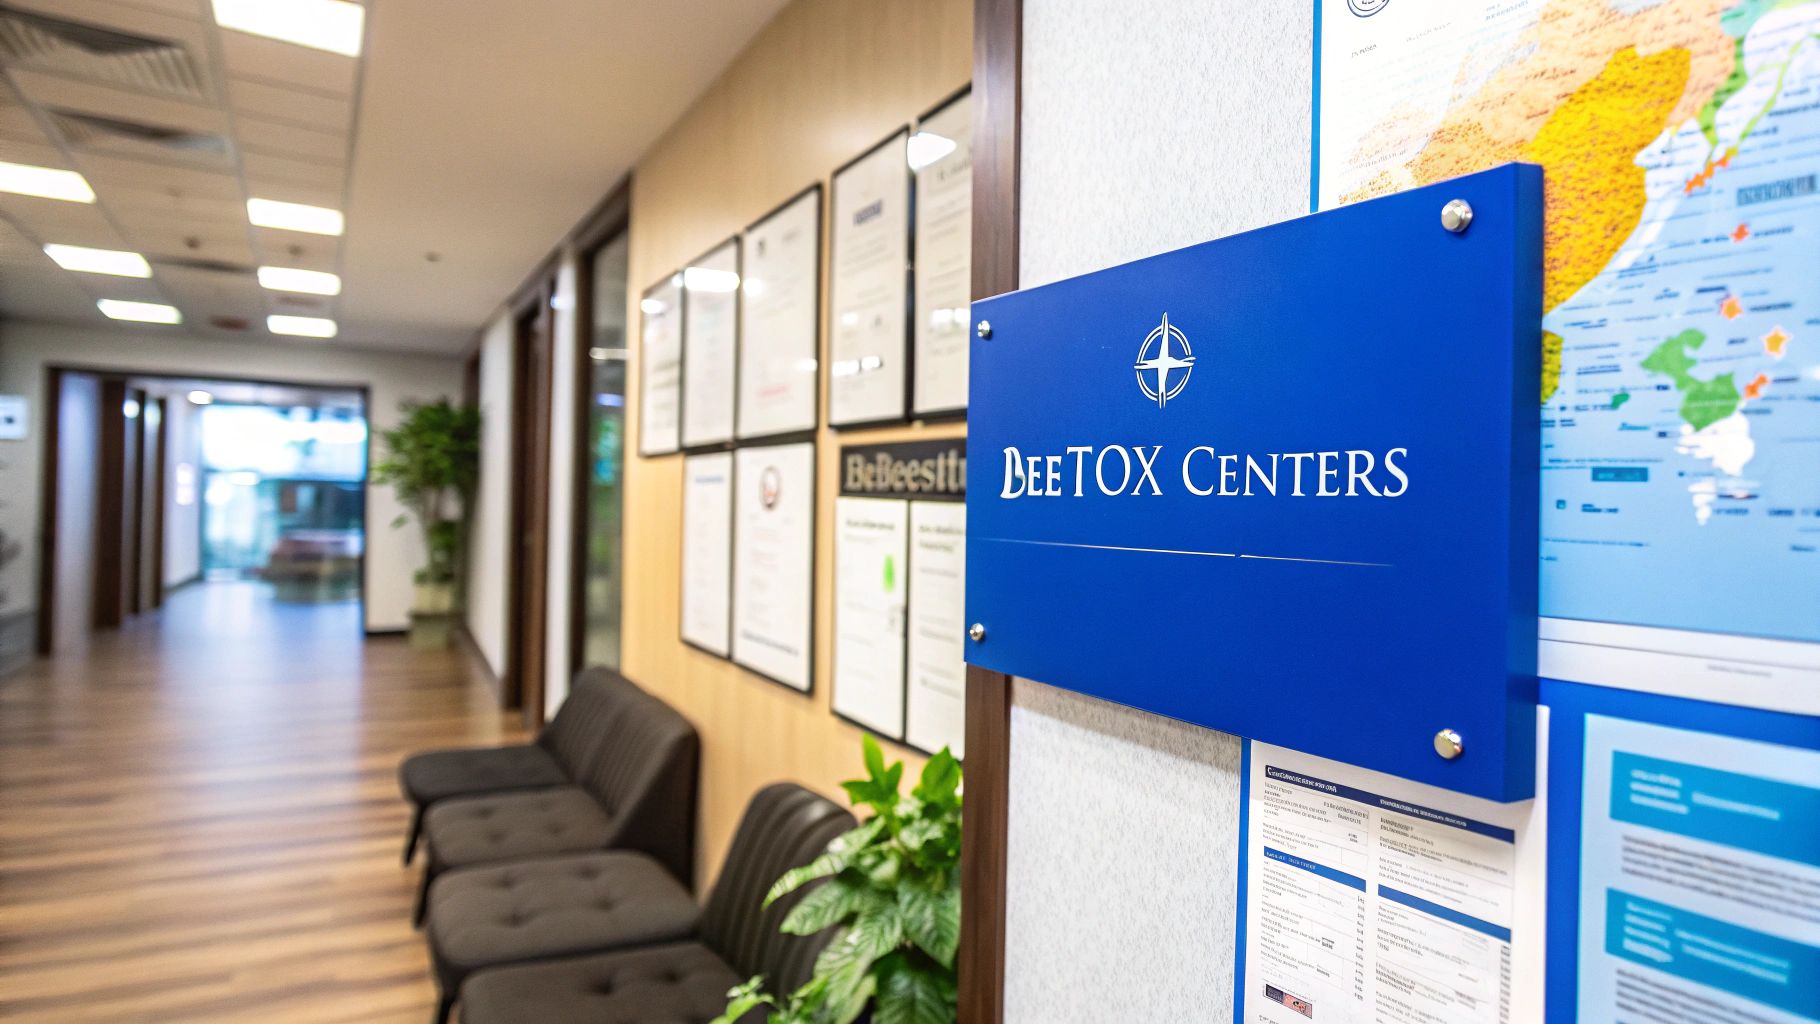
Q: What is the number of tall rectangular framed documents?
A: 9